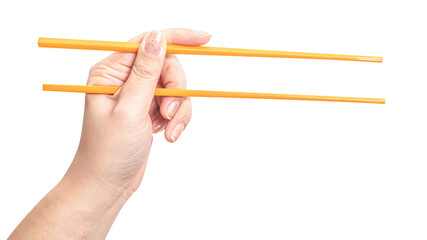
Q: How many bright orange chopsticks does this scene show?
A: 2